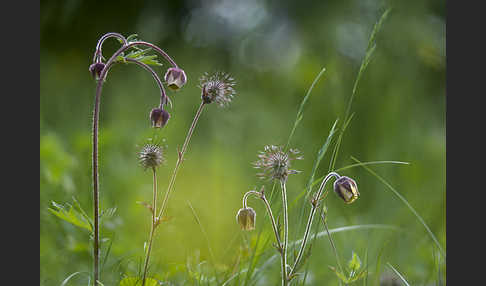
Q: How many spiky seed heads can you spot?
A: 3